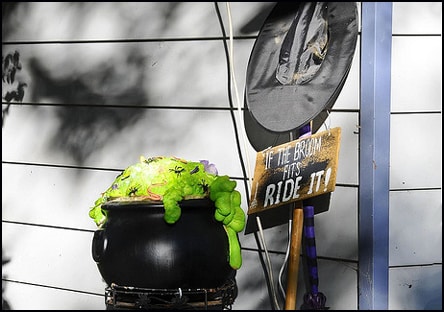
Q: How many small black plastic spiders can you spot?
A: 4